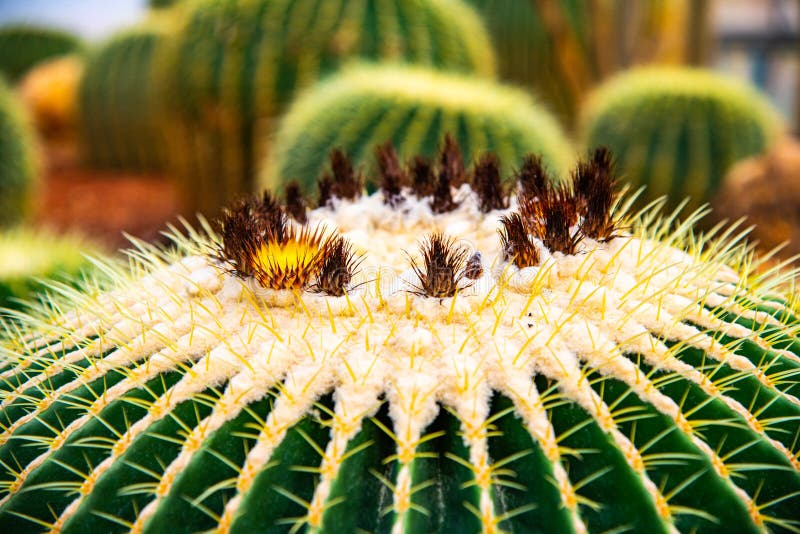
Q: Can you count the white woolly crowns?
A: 1